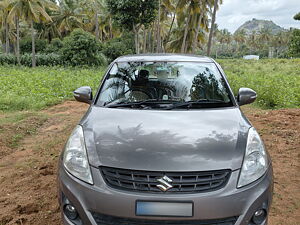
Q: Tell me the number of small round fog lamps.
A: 2